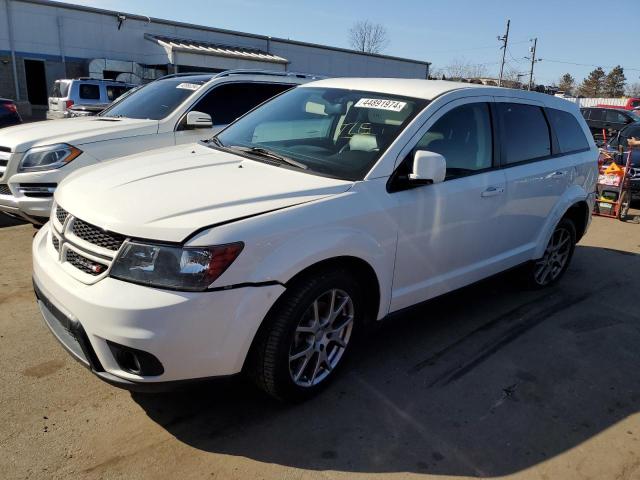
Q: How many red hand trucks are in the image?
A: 1